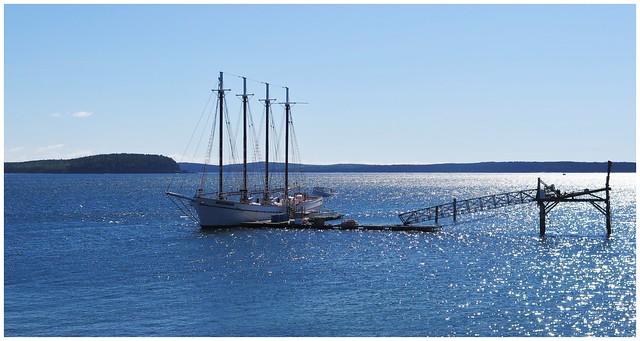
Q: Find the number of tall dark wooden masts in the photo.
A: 4